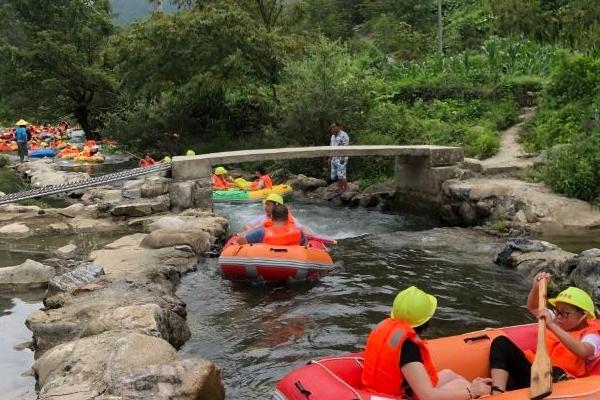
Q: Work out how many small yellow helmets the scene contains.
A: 6